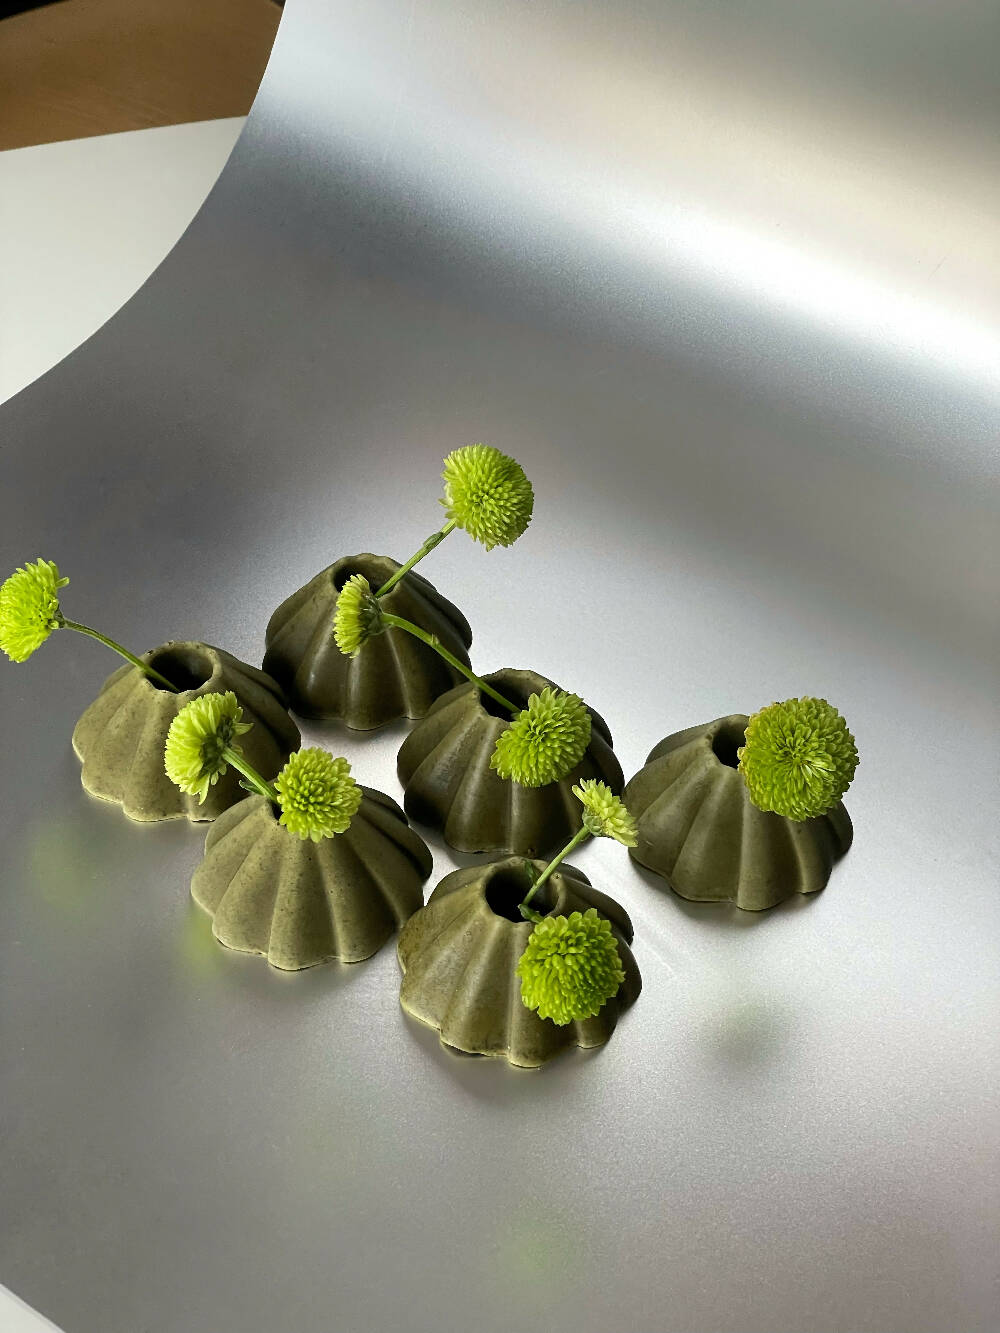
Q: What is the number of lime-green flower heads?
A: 9